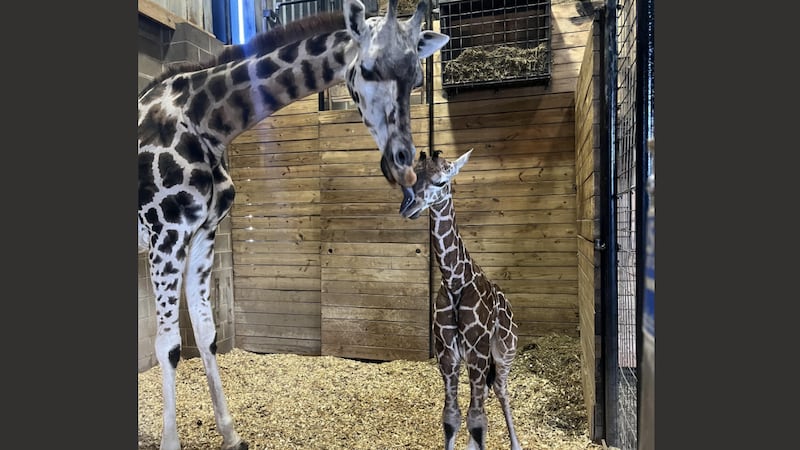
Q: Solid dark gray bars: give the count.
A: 2